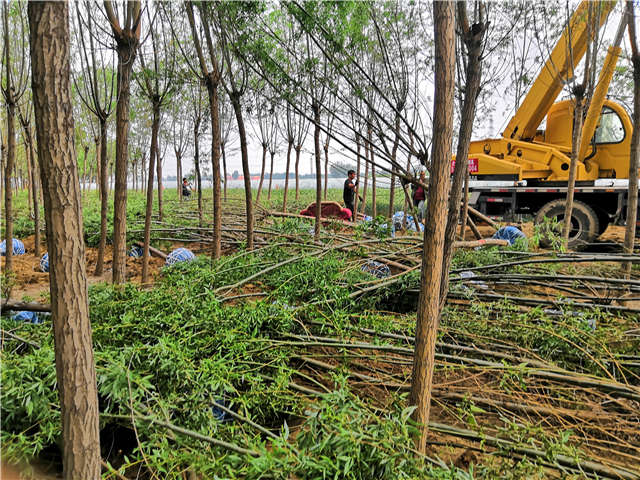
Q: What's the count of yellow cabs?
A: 1